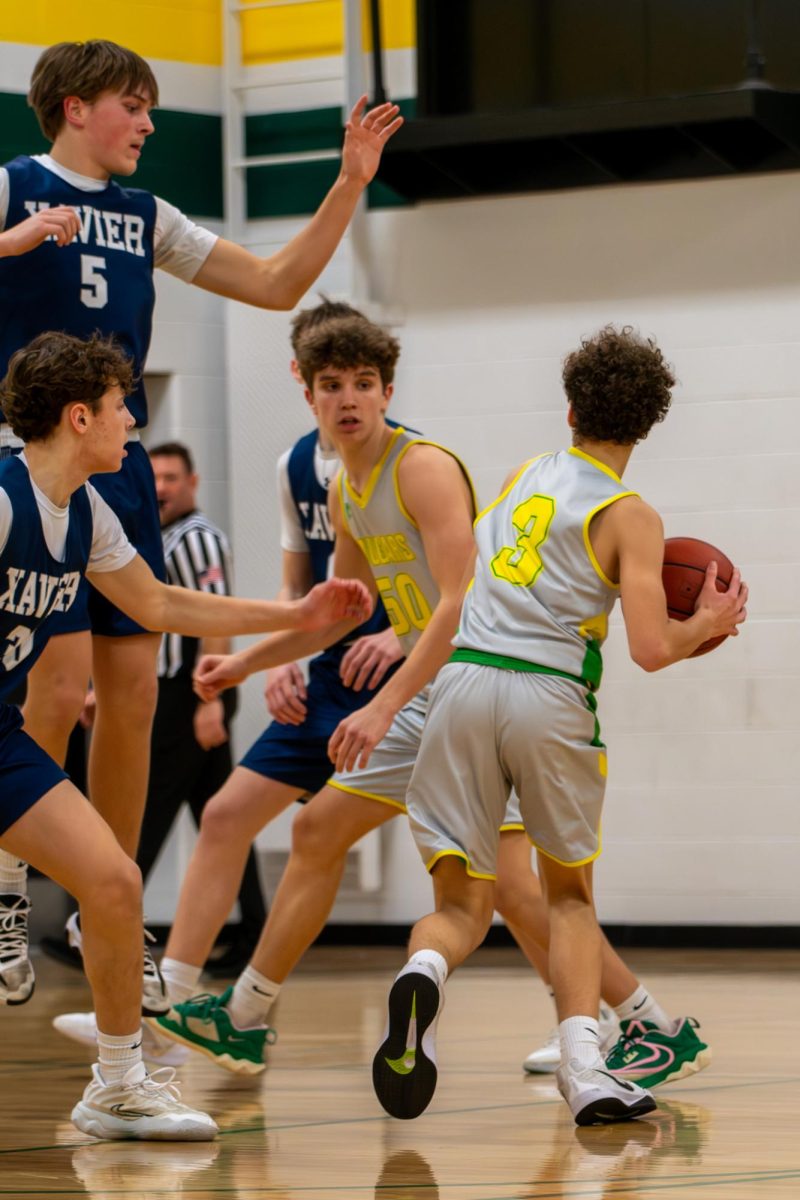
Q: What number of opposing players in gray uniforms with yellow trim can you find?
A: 2